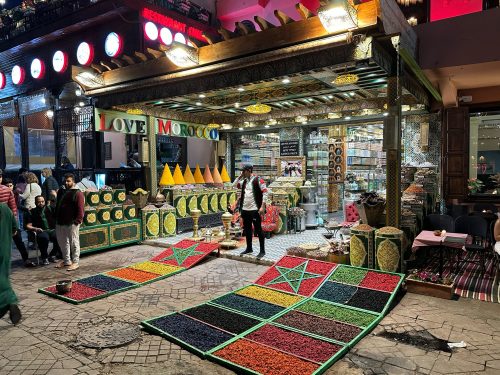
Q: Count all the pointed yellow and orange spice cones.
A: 7